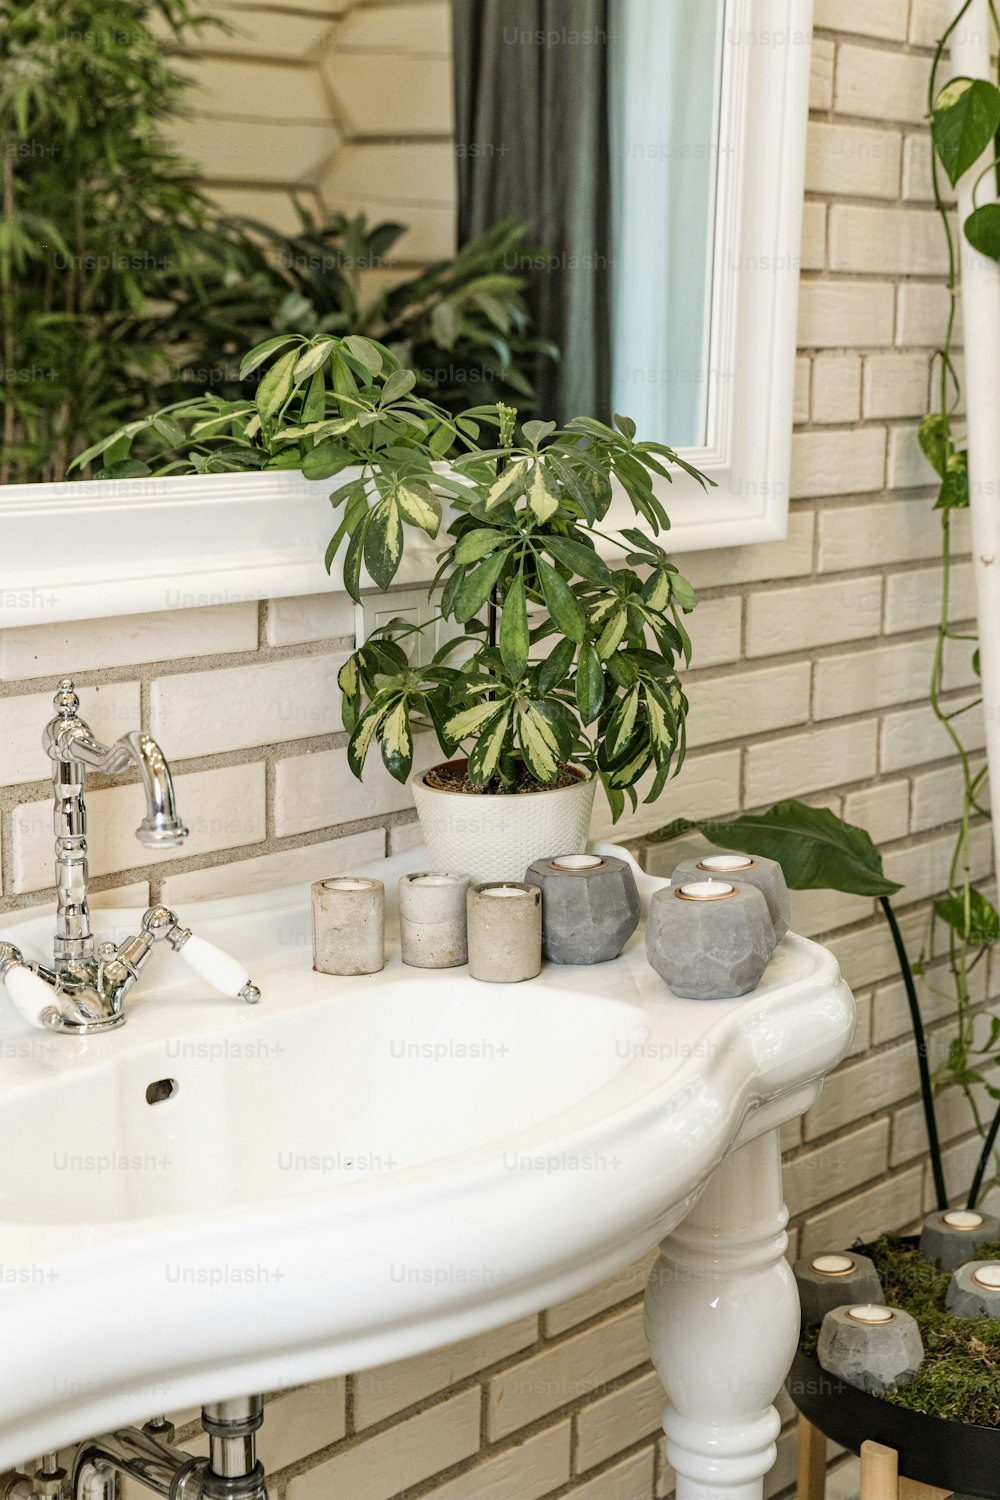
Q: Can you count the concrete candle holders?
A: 10